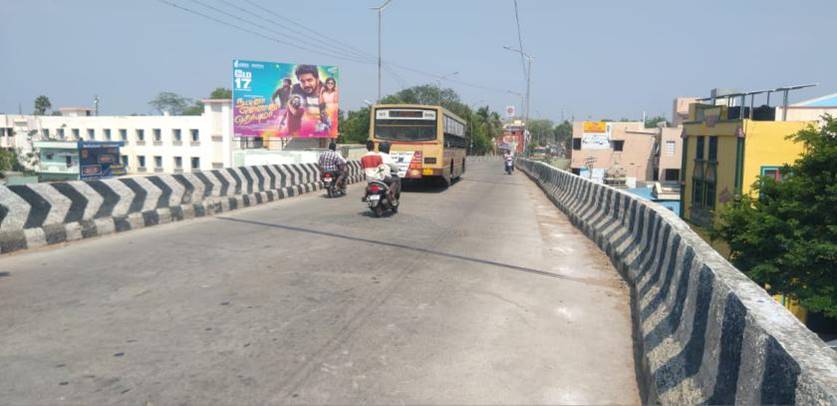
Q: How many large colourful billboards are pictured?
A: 1